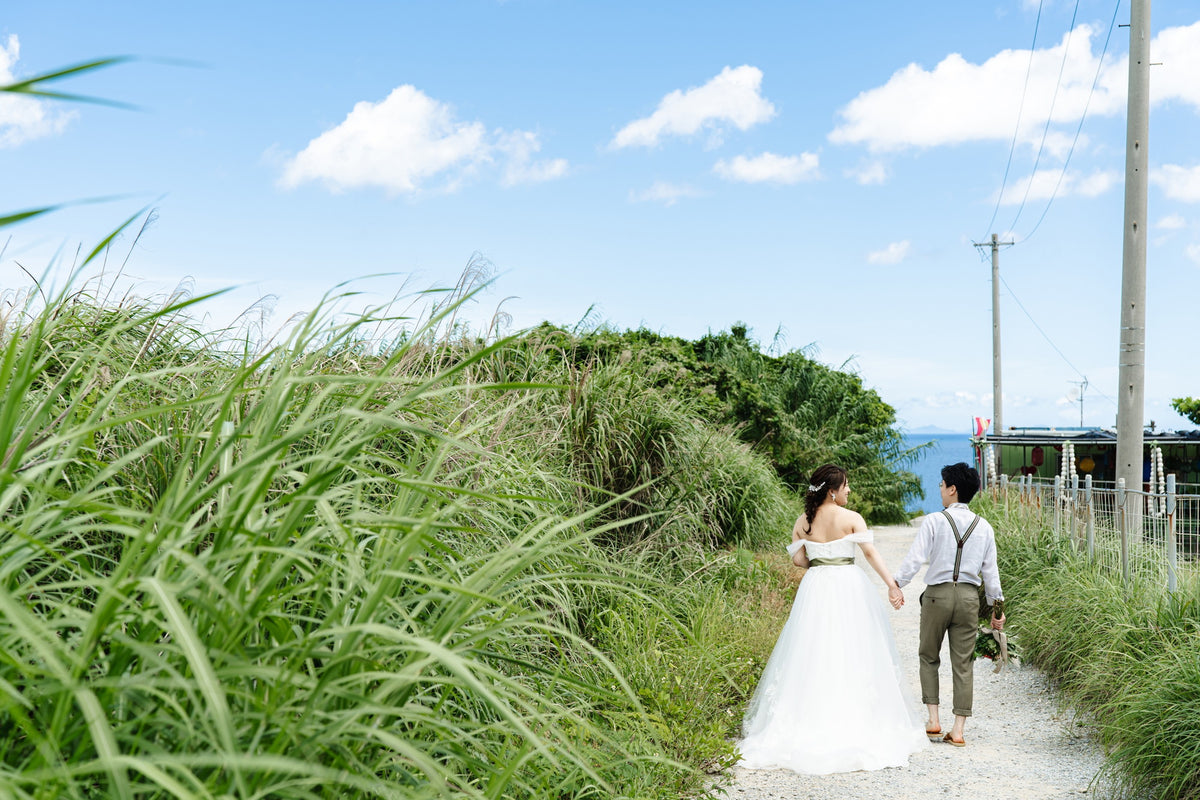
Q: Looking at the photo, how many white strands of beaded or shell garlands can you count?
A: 3